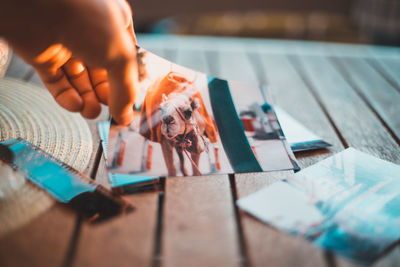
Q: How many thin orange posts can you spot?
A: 4